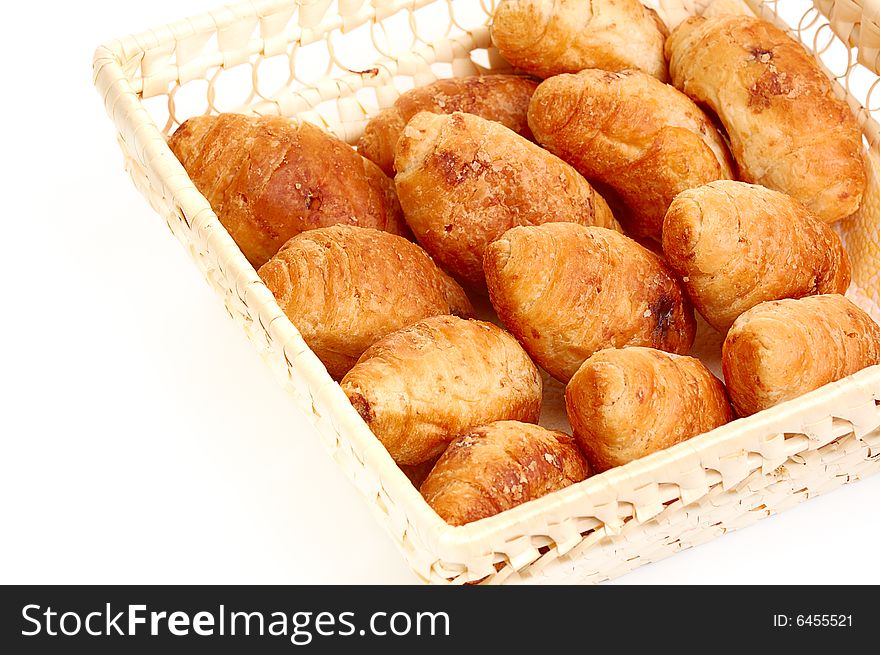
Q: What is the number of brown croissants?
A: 13